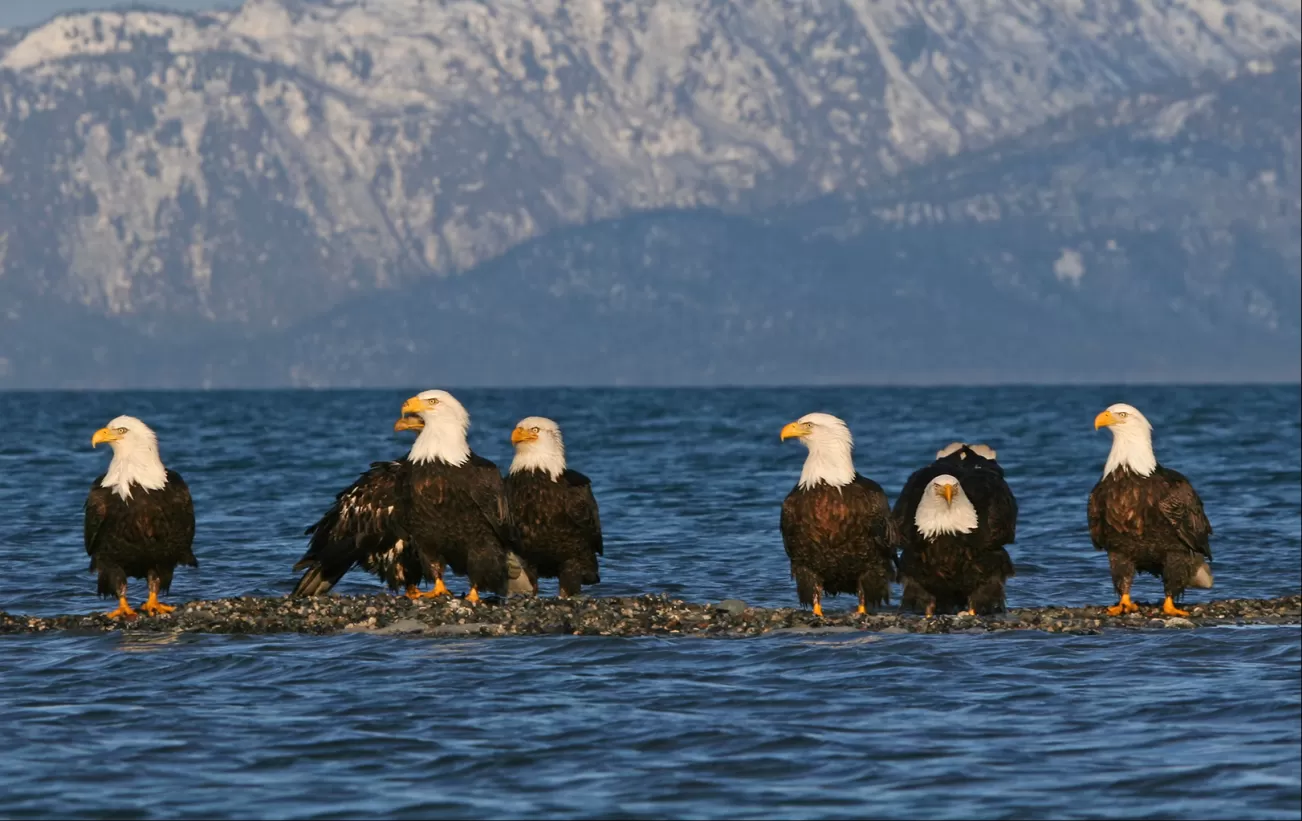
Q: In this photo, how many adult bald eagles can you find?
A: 6